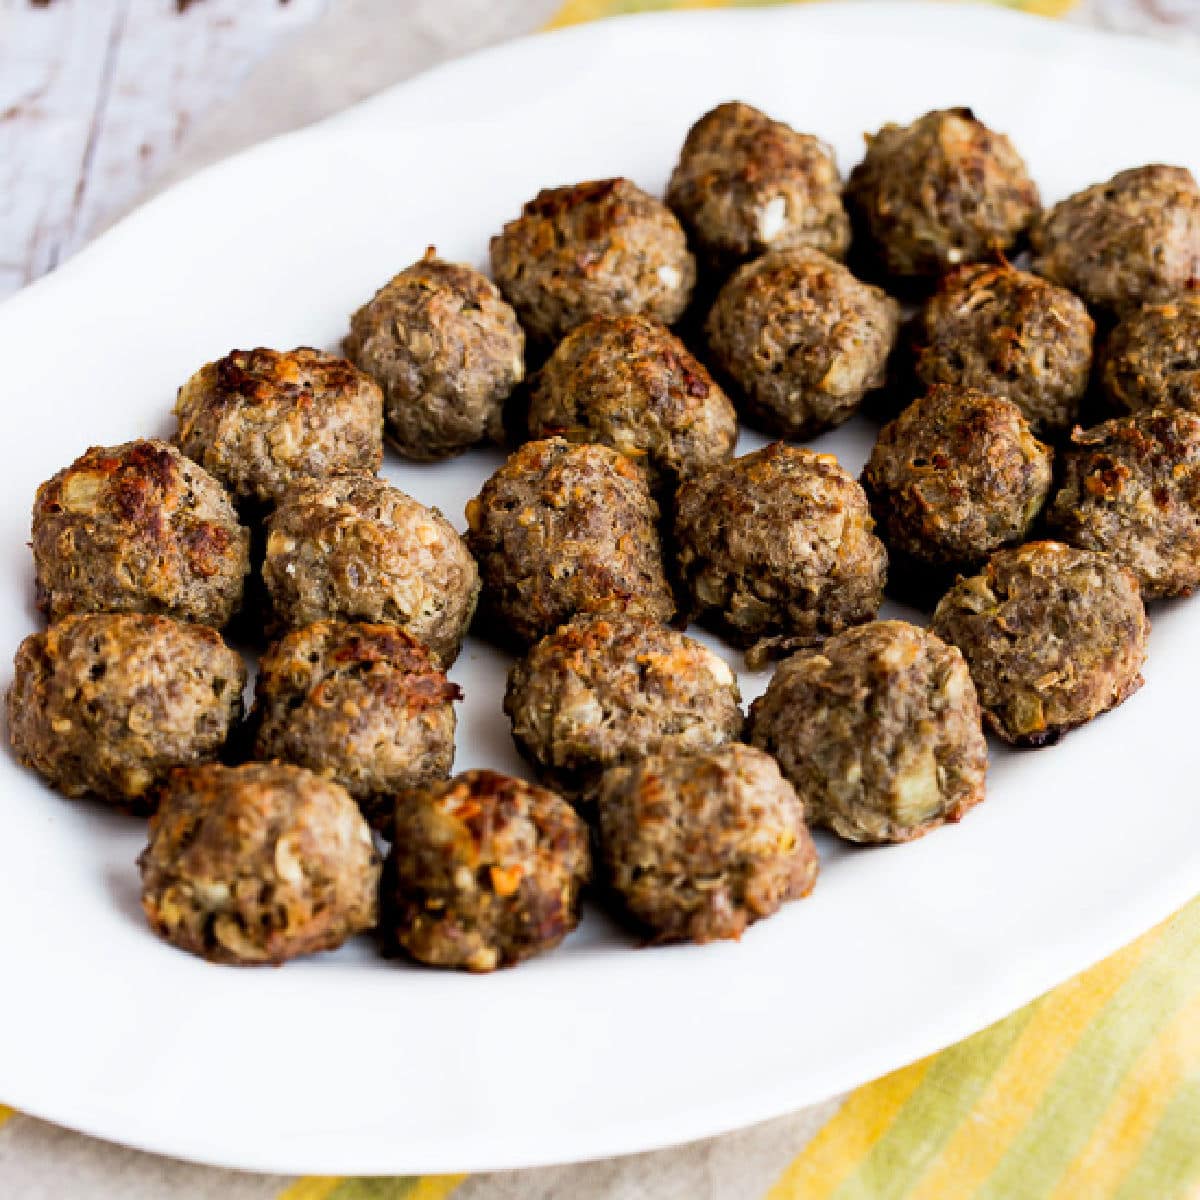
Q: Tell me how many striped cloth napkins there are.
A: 1